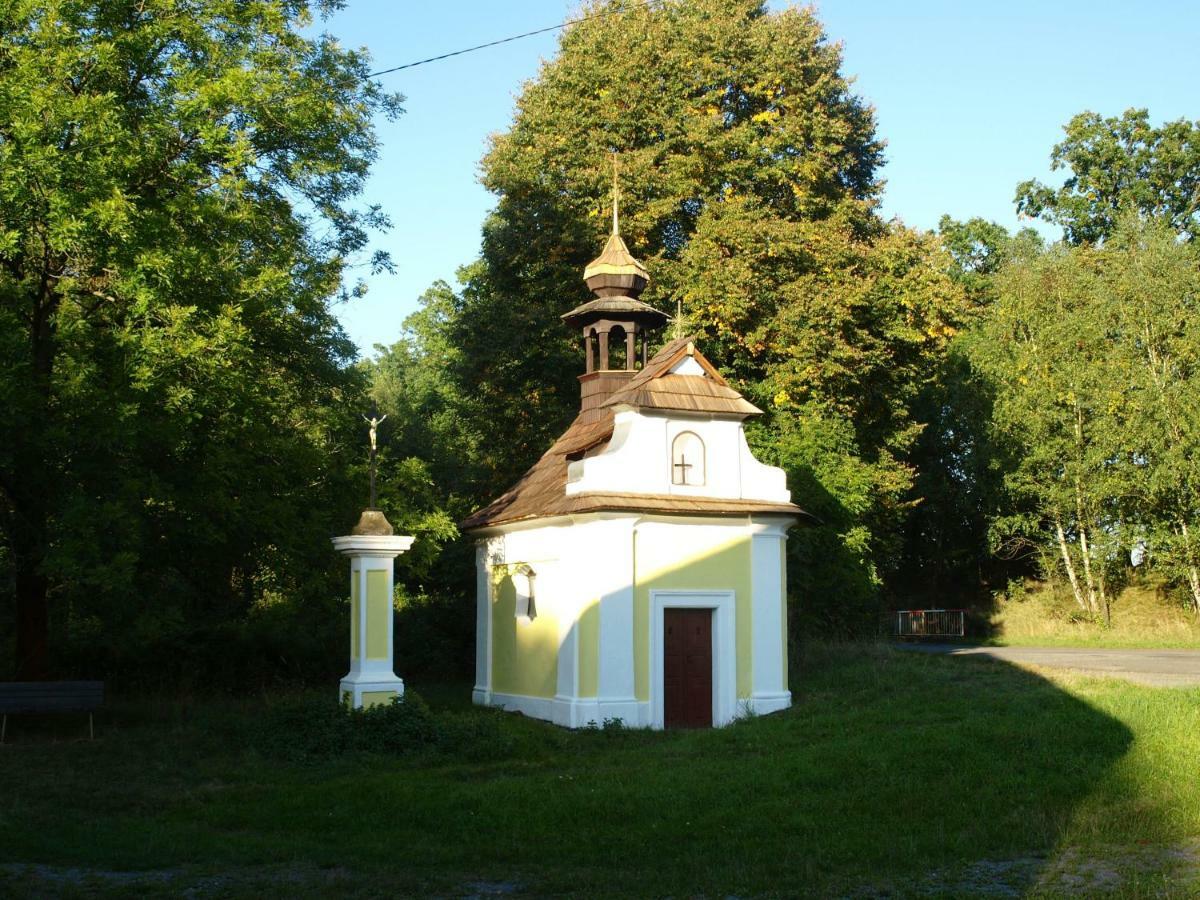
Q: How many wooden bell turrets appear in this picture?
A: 1